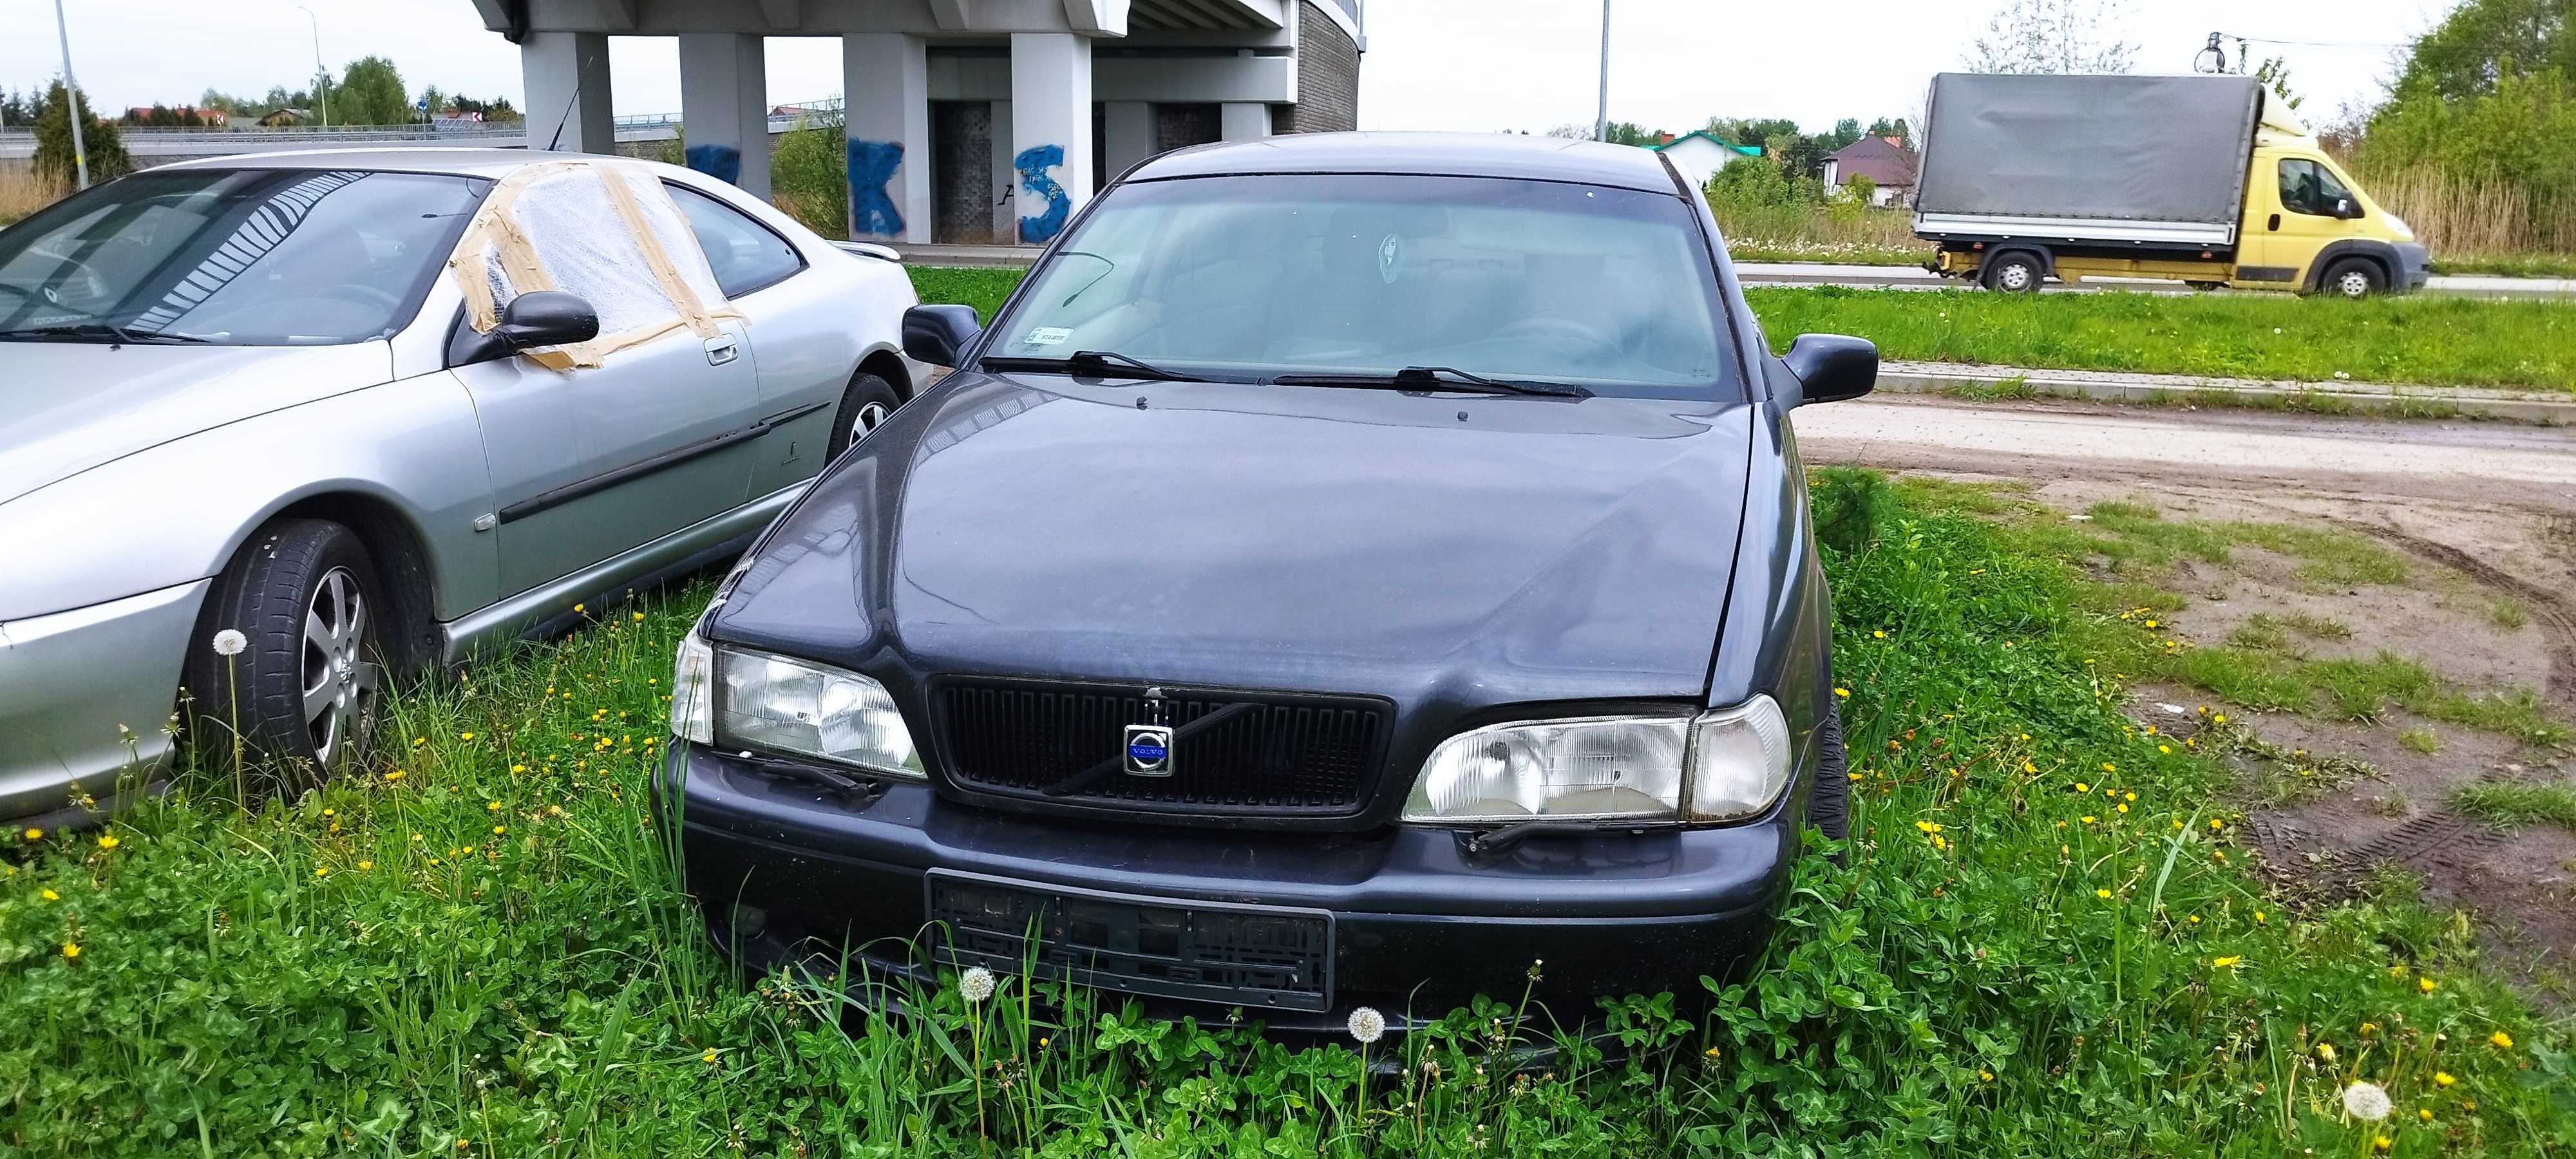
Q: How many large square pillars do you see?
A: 4